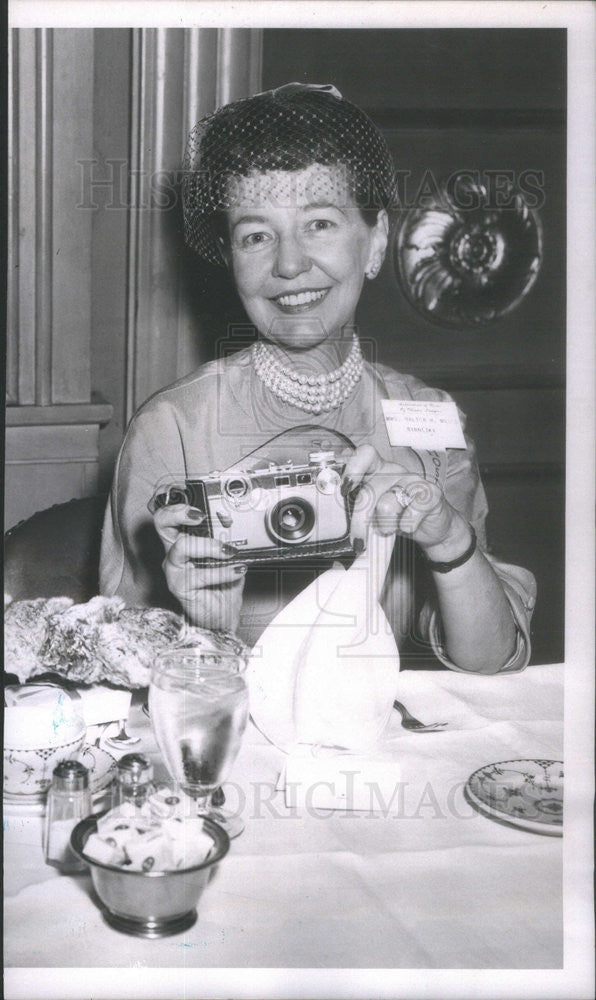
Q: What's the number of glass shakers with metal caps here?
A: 2